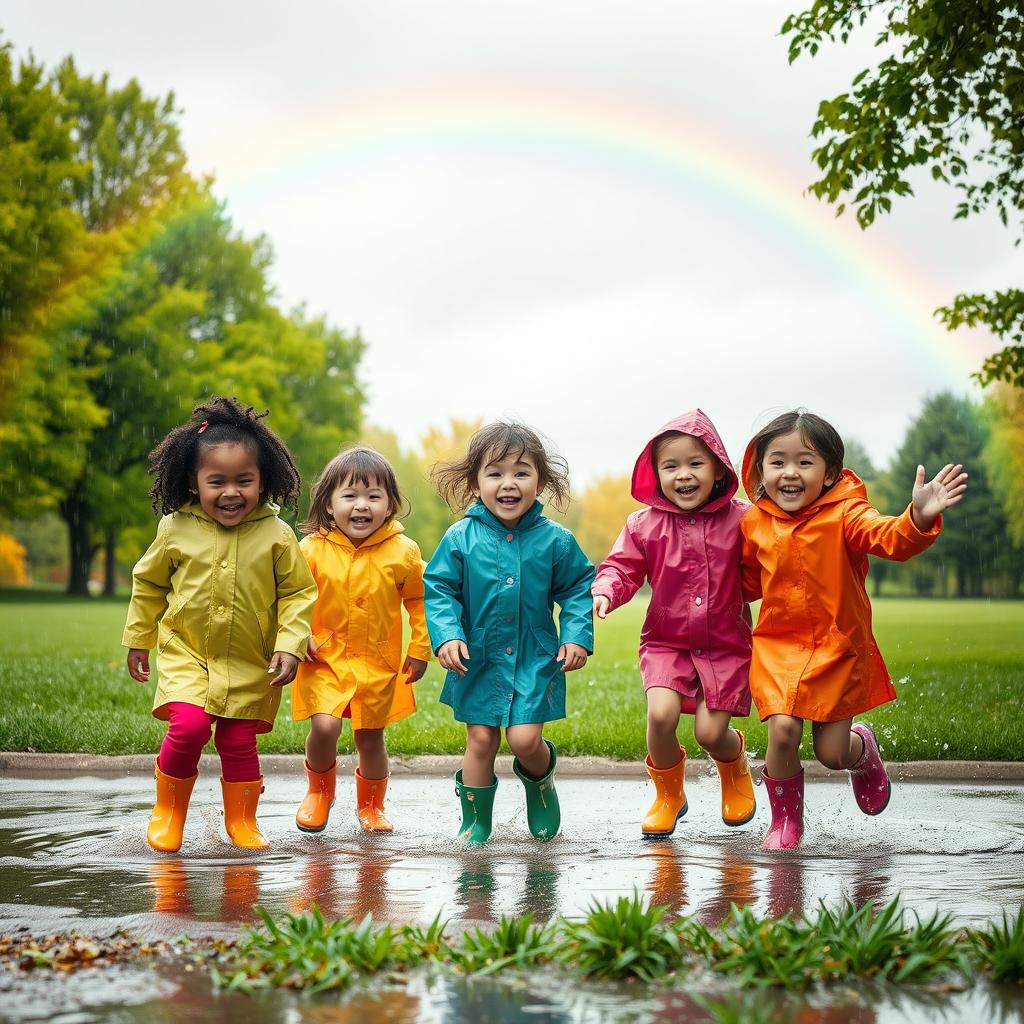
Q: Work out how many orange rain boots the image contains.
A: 6